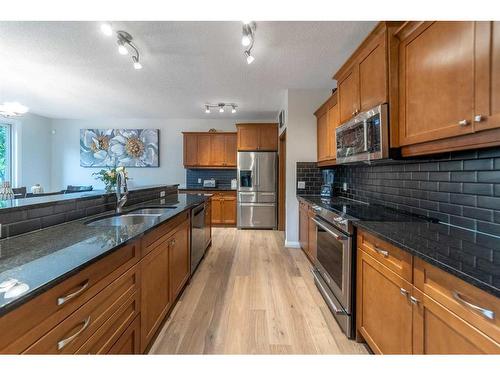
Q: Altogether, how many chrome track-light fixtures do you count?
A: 3